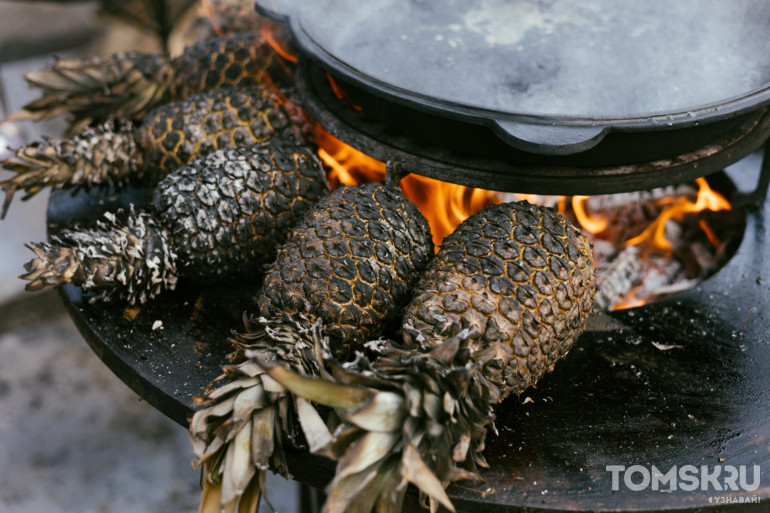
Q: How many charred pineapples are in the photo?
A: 5